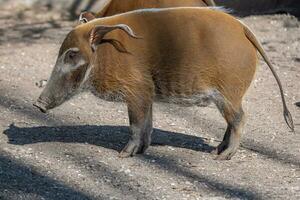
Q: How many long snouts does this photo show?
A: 1